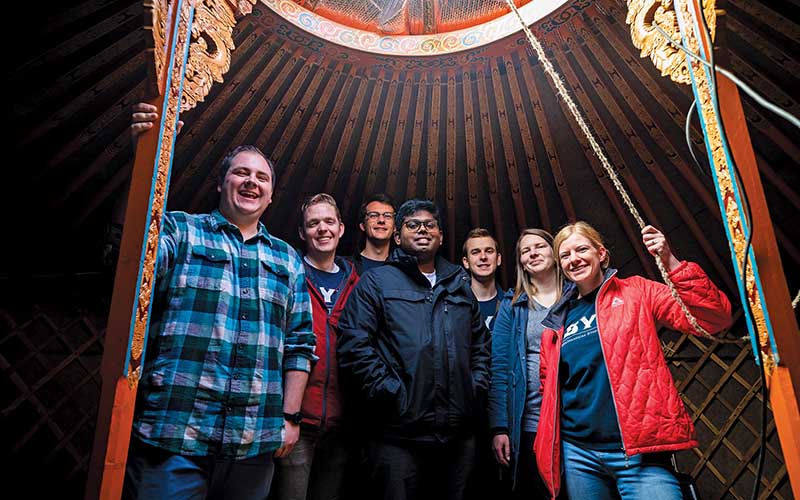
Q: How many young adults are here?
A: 7